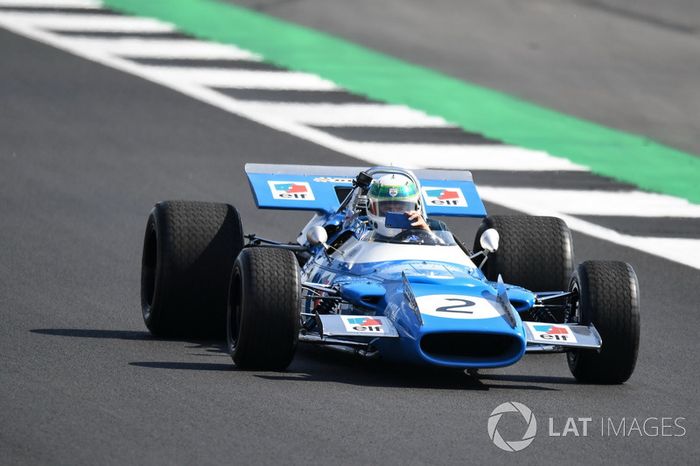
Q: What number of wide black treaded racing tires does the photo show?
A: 4